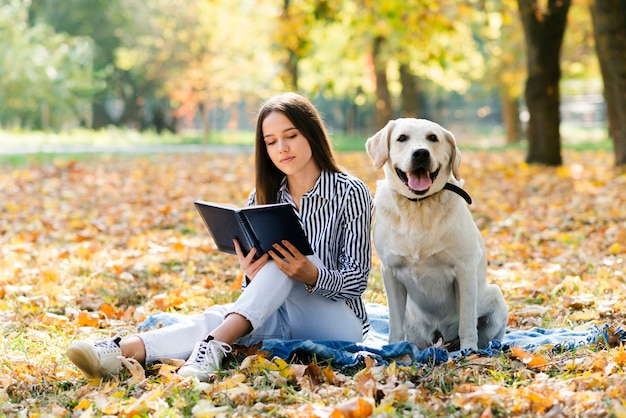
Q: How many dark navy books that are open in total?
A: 1